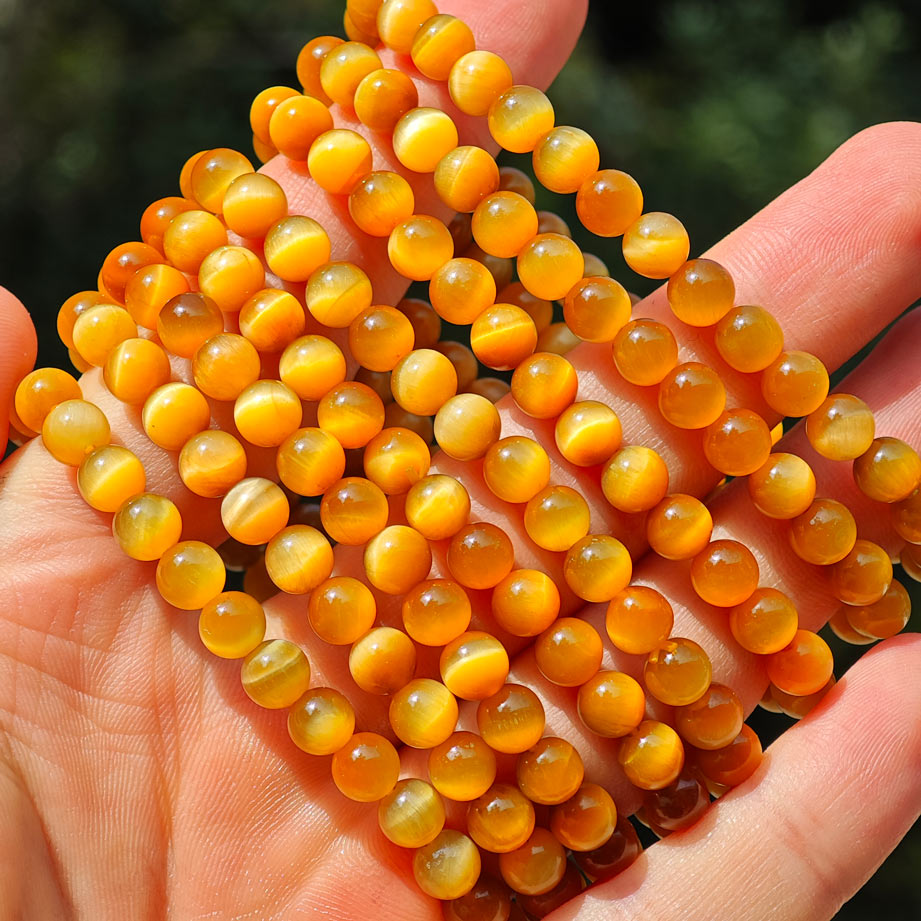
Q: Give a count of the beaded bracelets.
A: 8